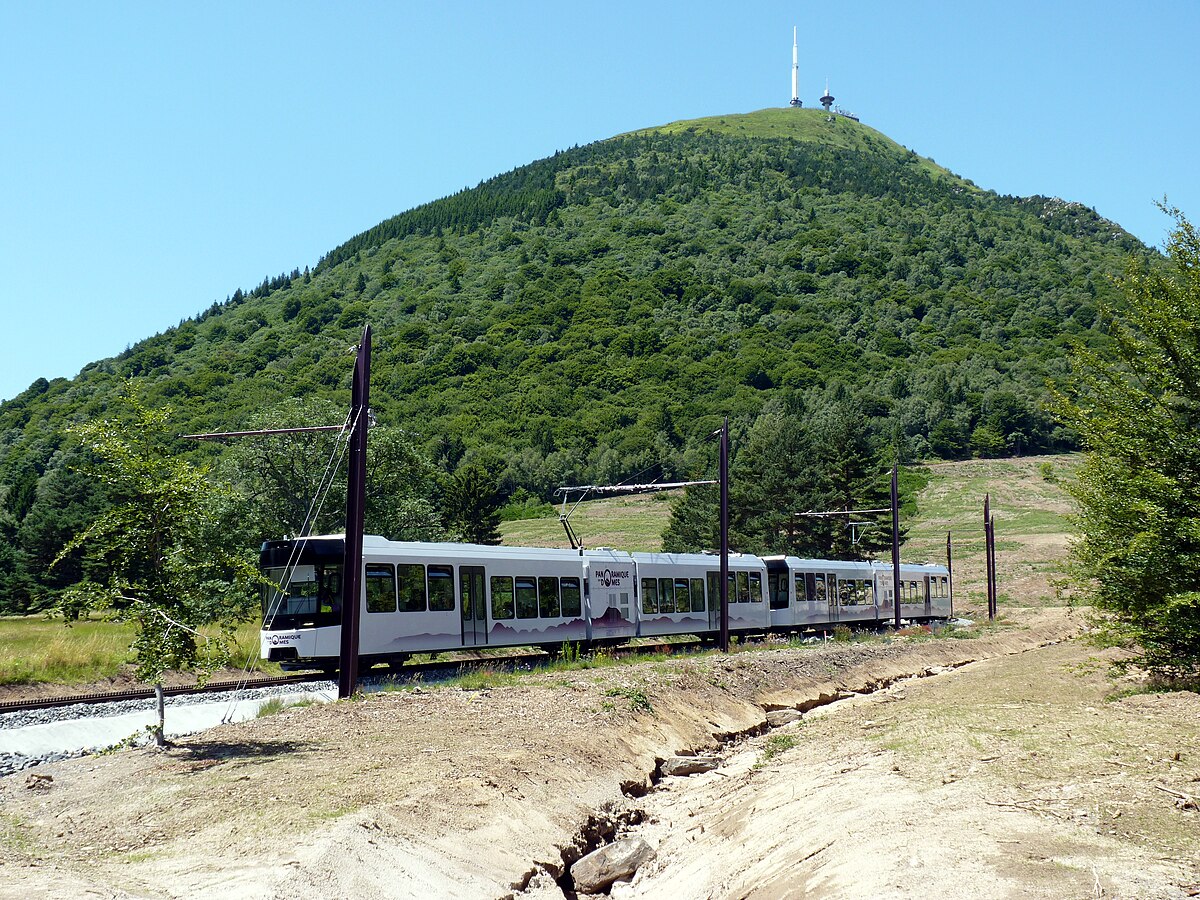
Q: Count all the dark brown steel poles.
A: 6